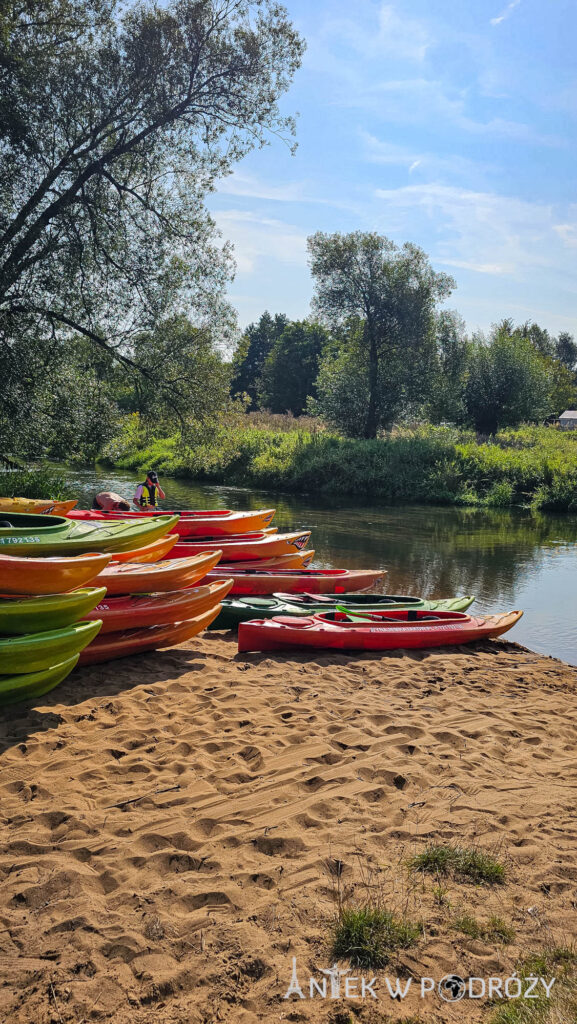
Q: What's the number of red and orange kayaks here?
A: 12